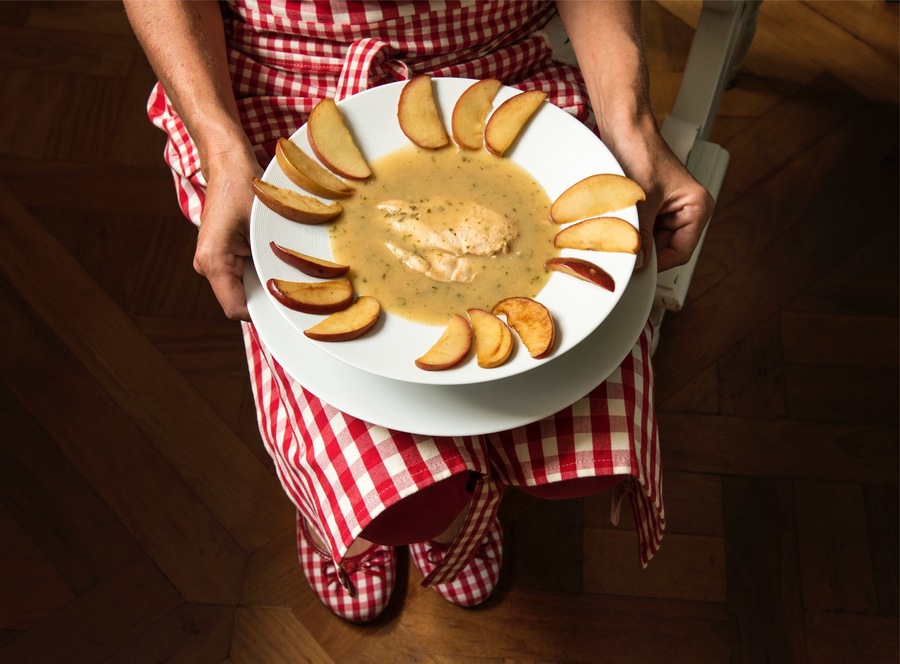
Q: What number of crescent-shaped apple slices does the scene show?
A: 15